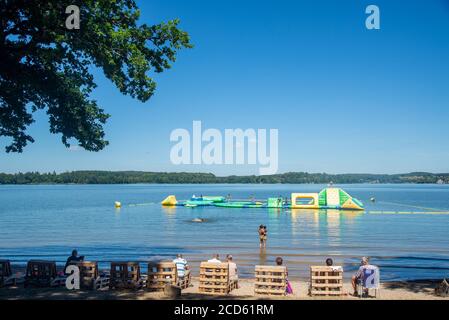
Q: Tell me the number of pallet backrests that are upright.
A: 8